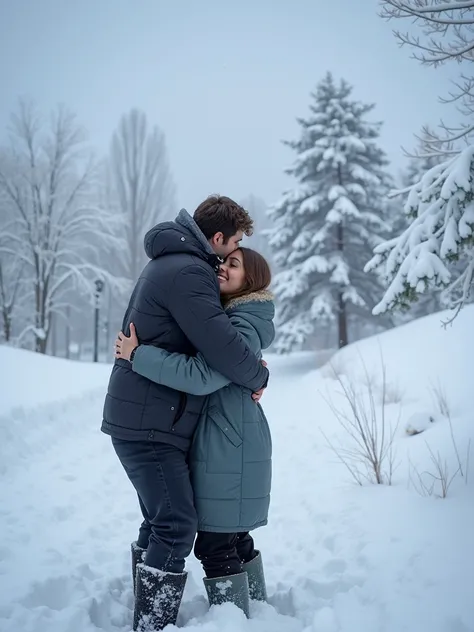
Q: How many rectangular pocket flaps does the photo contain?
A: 1